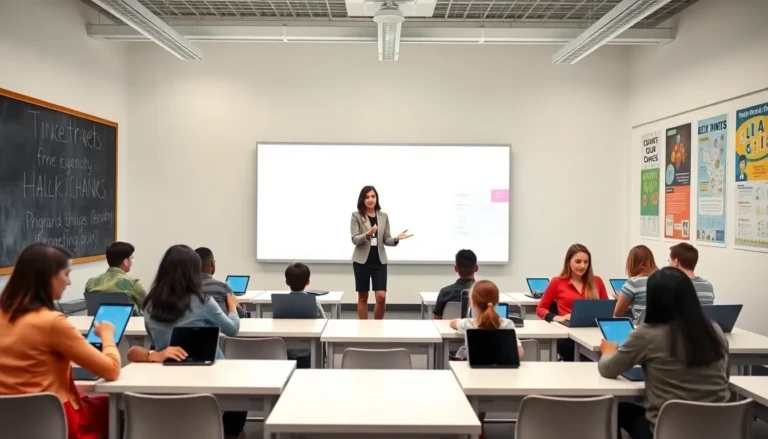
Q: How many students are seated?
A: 11